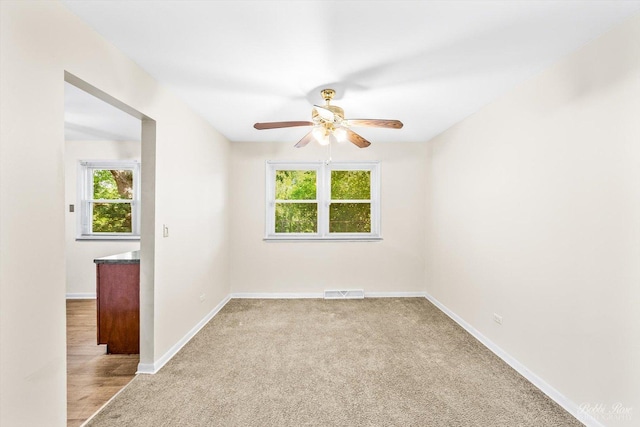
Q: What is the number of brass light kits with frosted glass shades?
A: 1